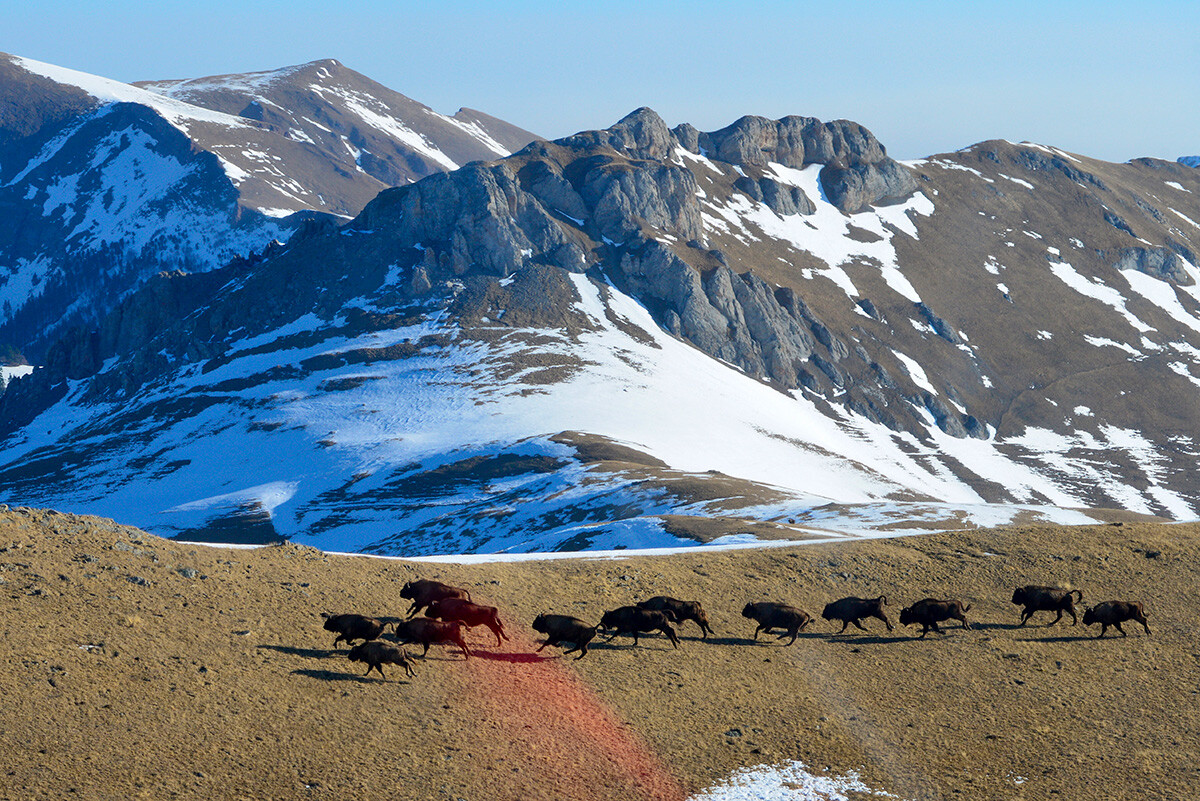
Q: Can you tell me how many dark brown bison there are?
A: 13